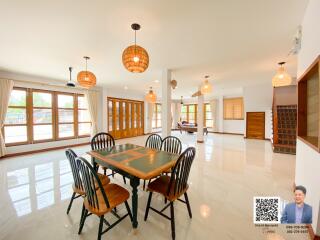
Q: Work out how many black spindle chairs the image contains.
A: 6